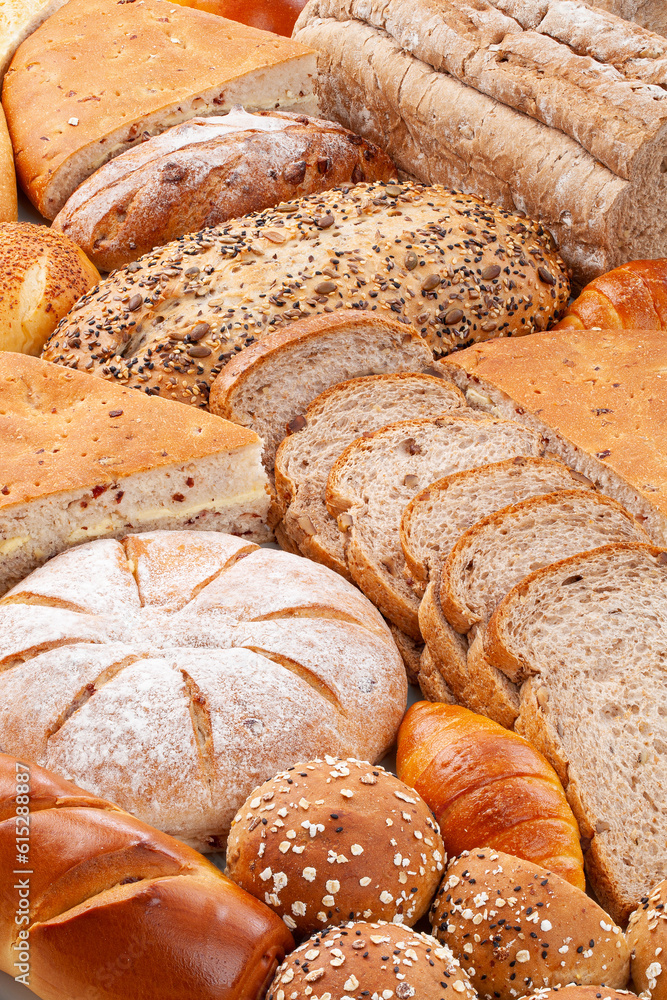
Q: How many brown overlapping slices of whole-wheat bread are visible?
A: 6